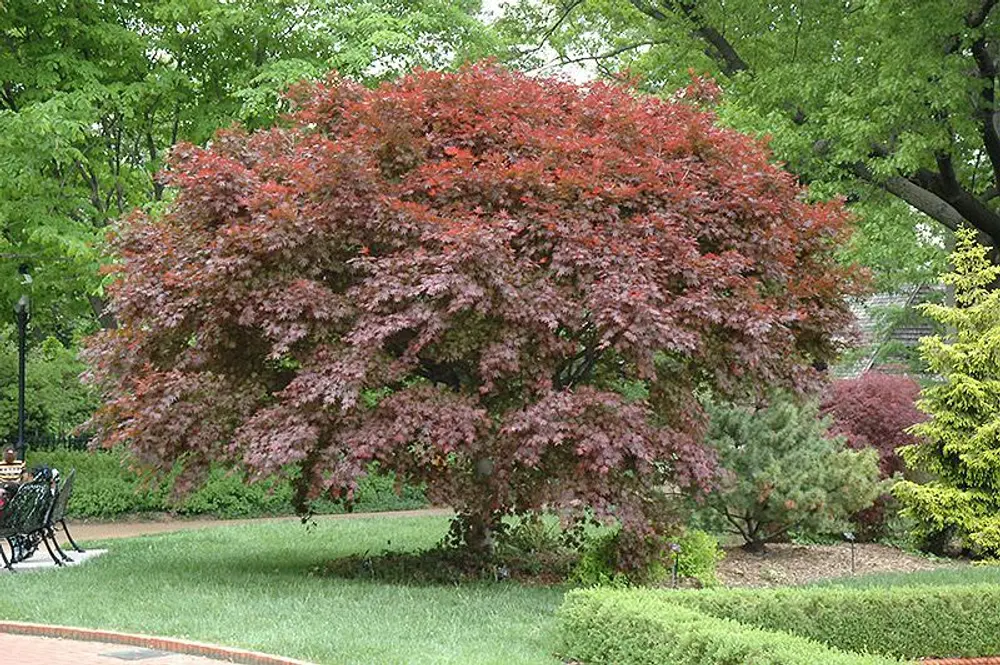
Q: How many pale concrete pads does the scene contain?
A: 1